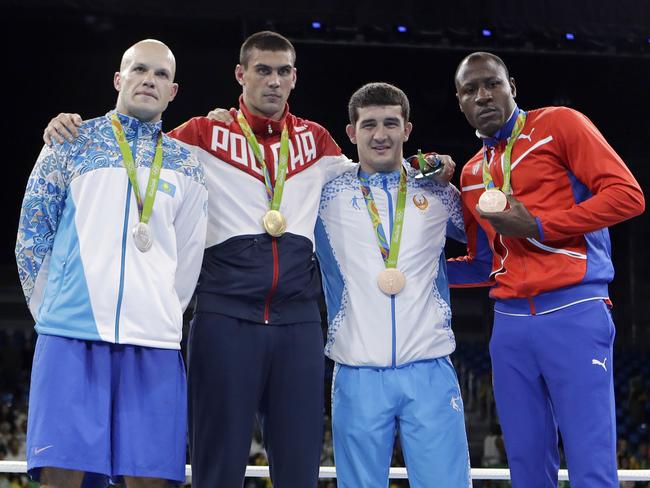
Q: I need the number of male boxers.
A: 4